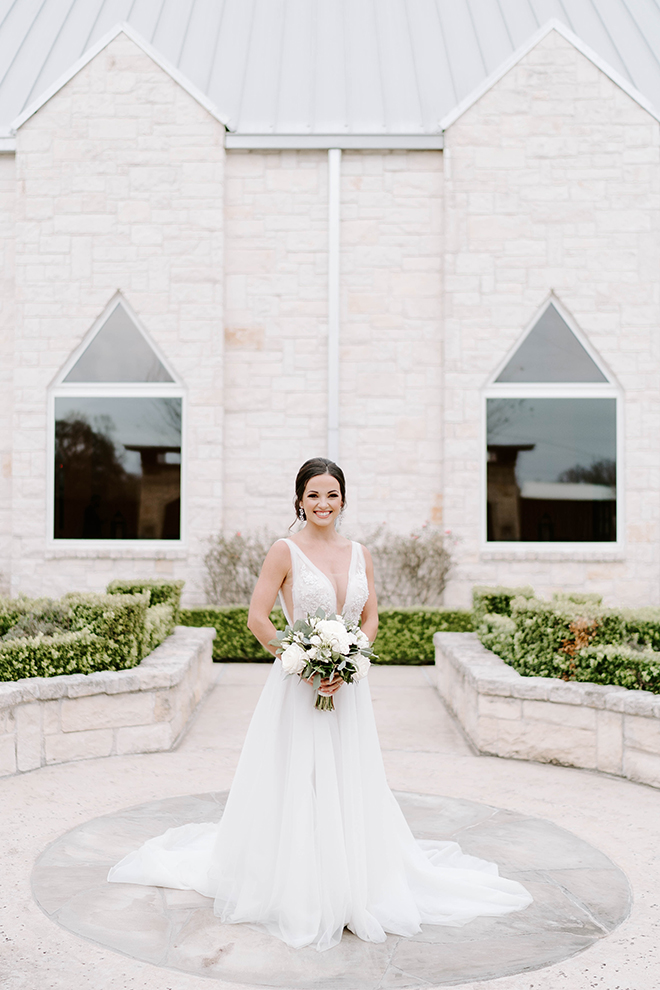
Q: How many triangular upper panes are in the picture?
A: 2